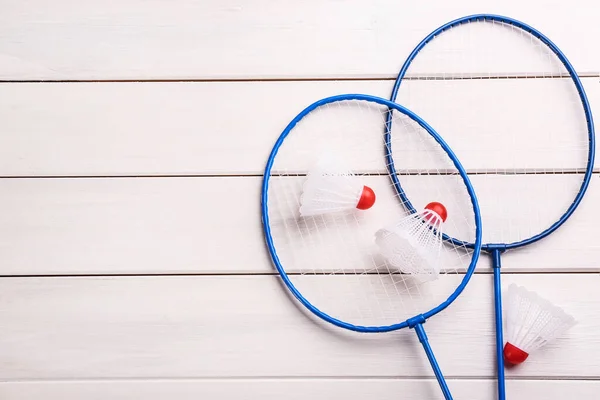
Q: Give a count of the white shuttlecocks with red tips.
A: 3